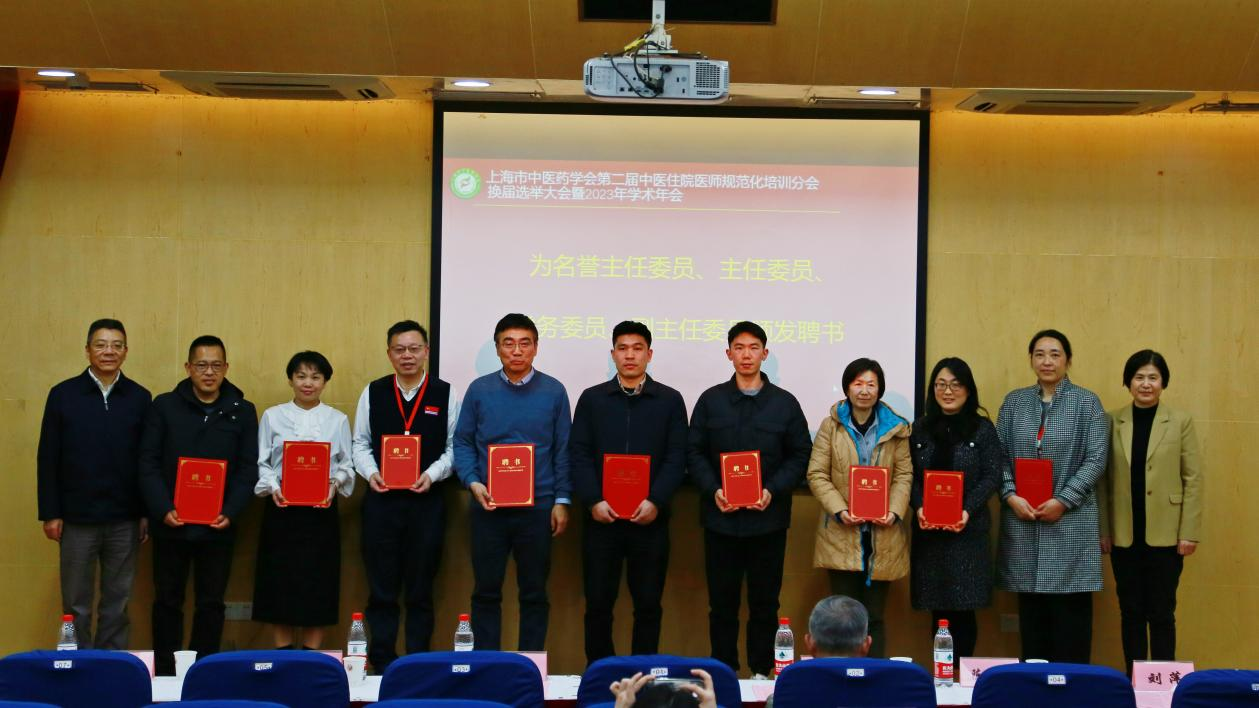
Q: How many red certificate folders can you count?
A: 9